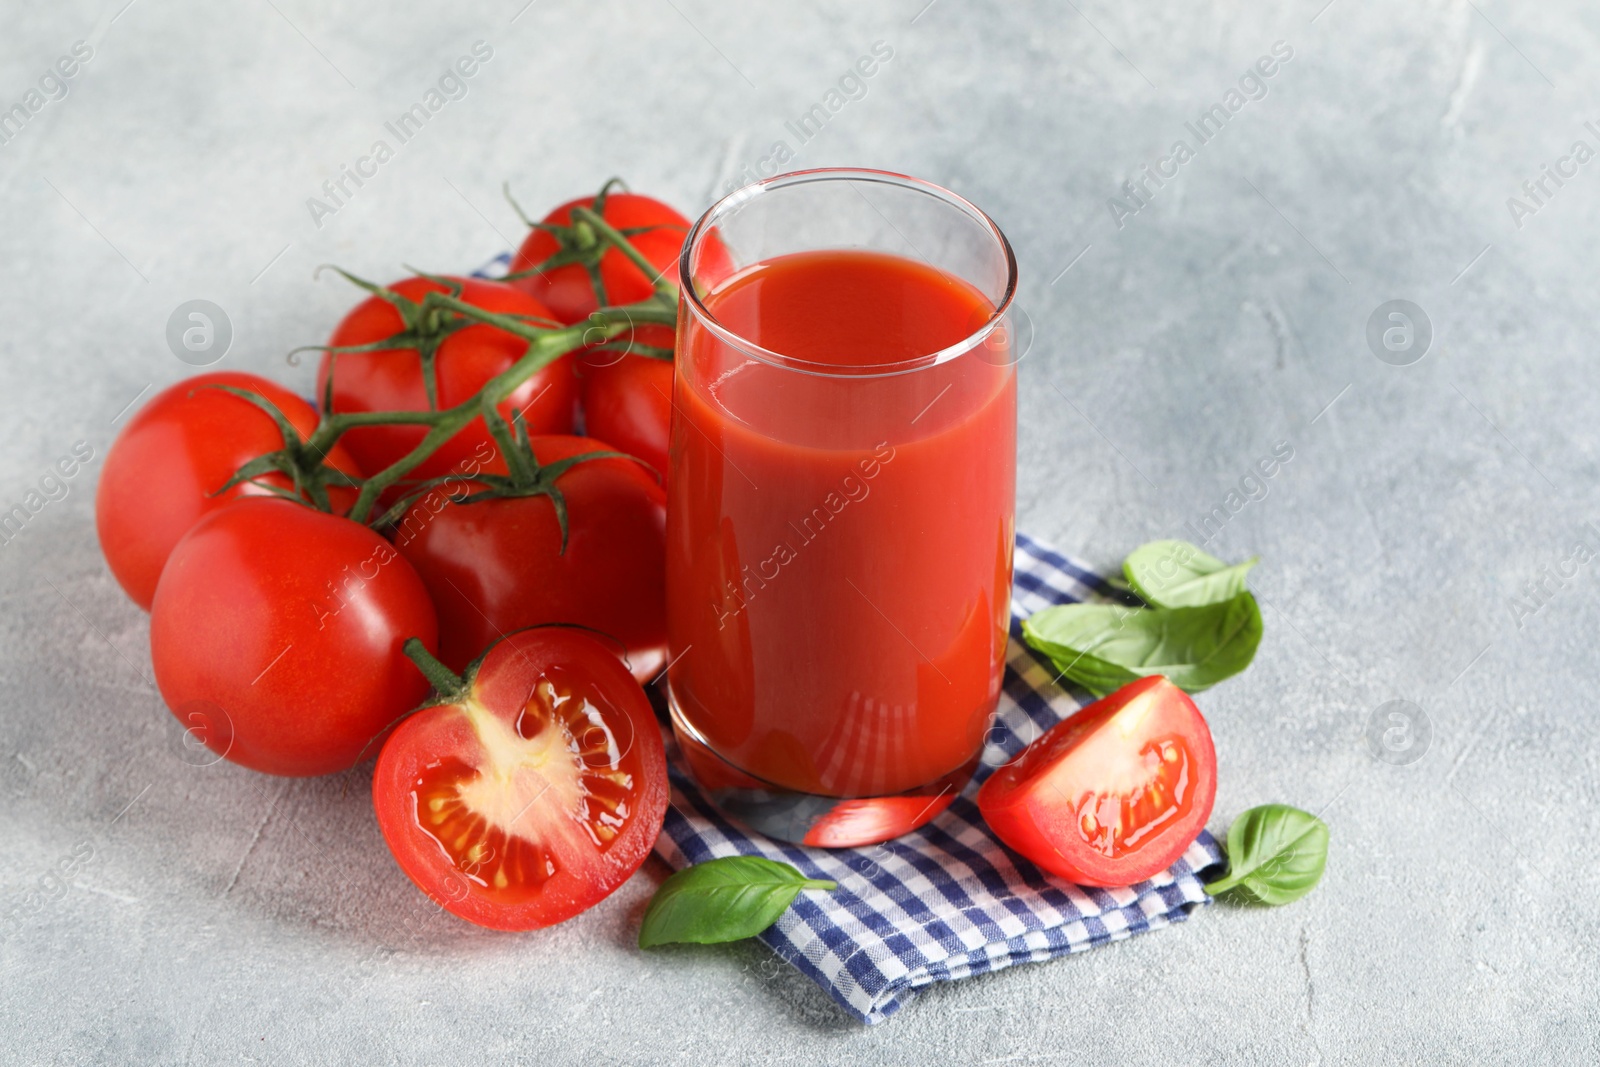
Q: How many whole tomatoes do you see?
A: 6